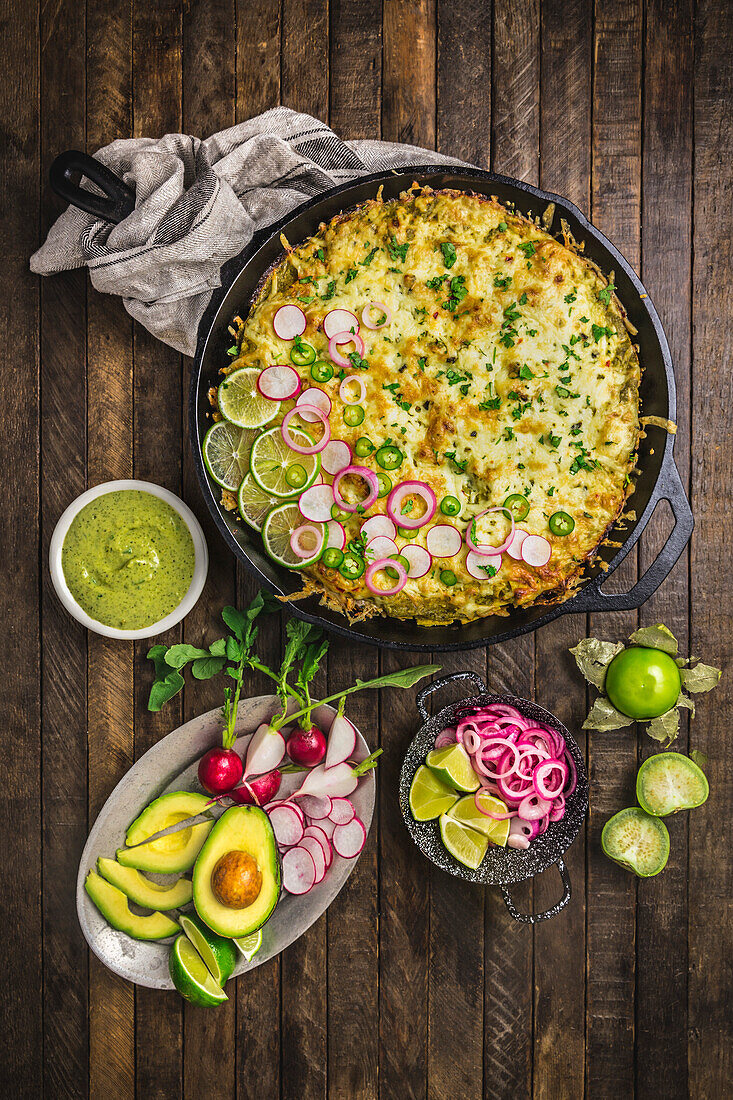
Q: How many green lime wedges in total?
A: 7